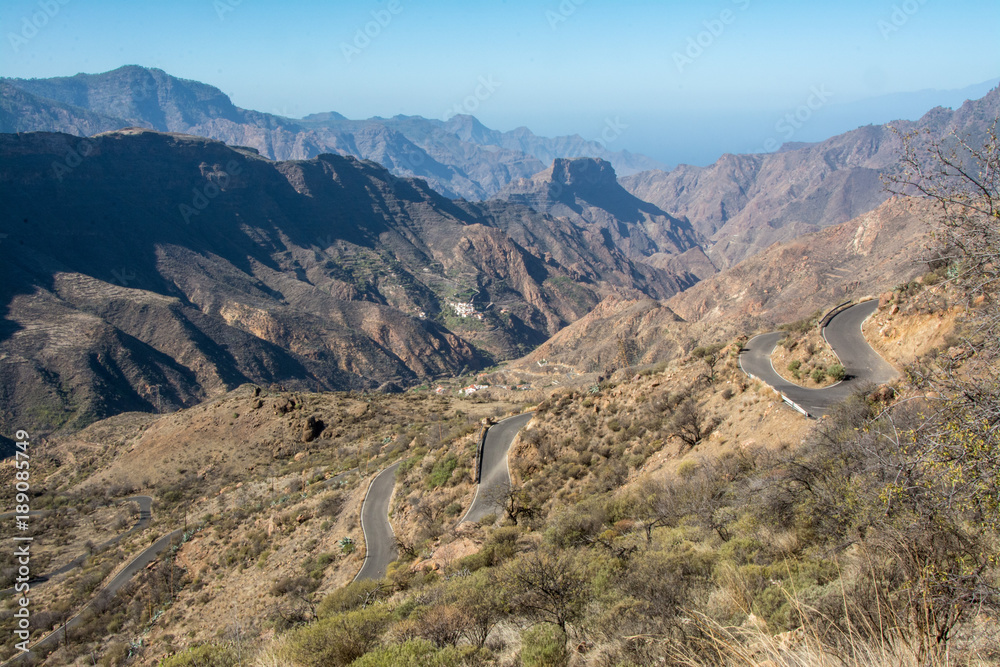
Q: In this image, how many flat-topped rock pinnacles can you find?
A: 1